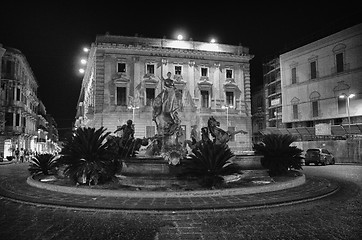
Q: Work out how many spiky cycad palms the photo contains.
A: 4